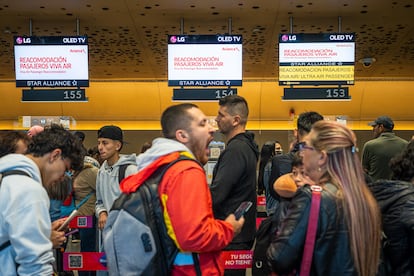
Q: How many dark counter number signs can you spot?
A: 3